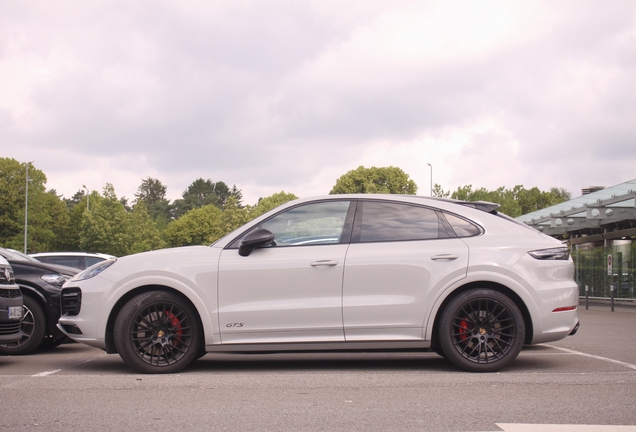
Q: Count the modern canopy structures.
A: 1